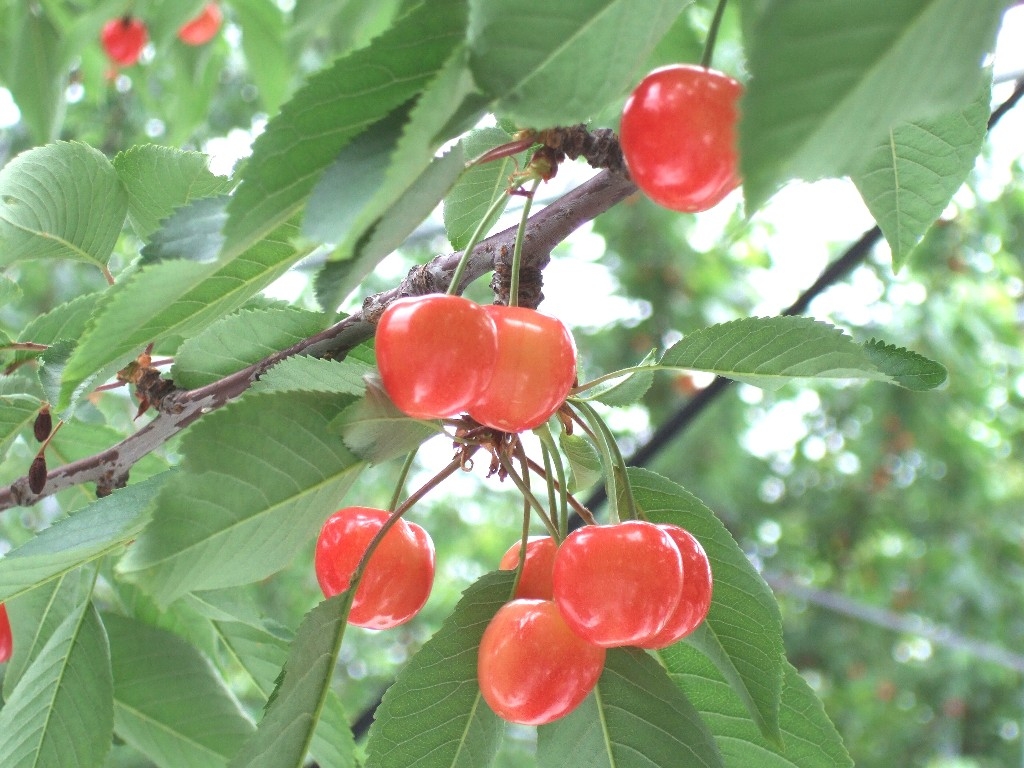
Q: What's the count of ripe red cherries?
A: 11